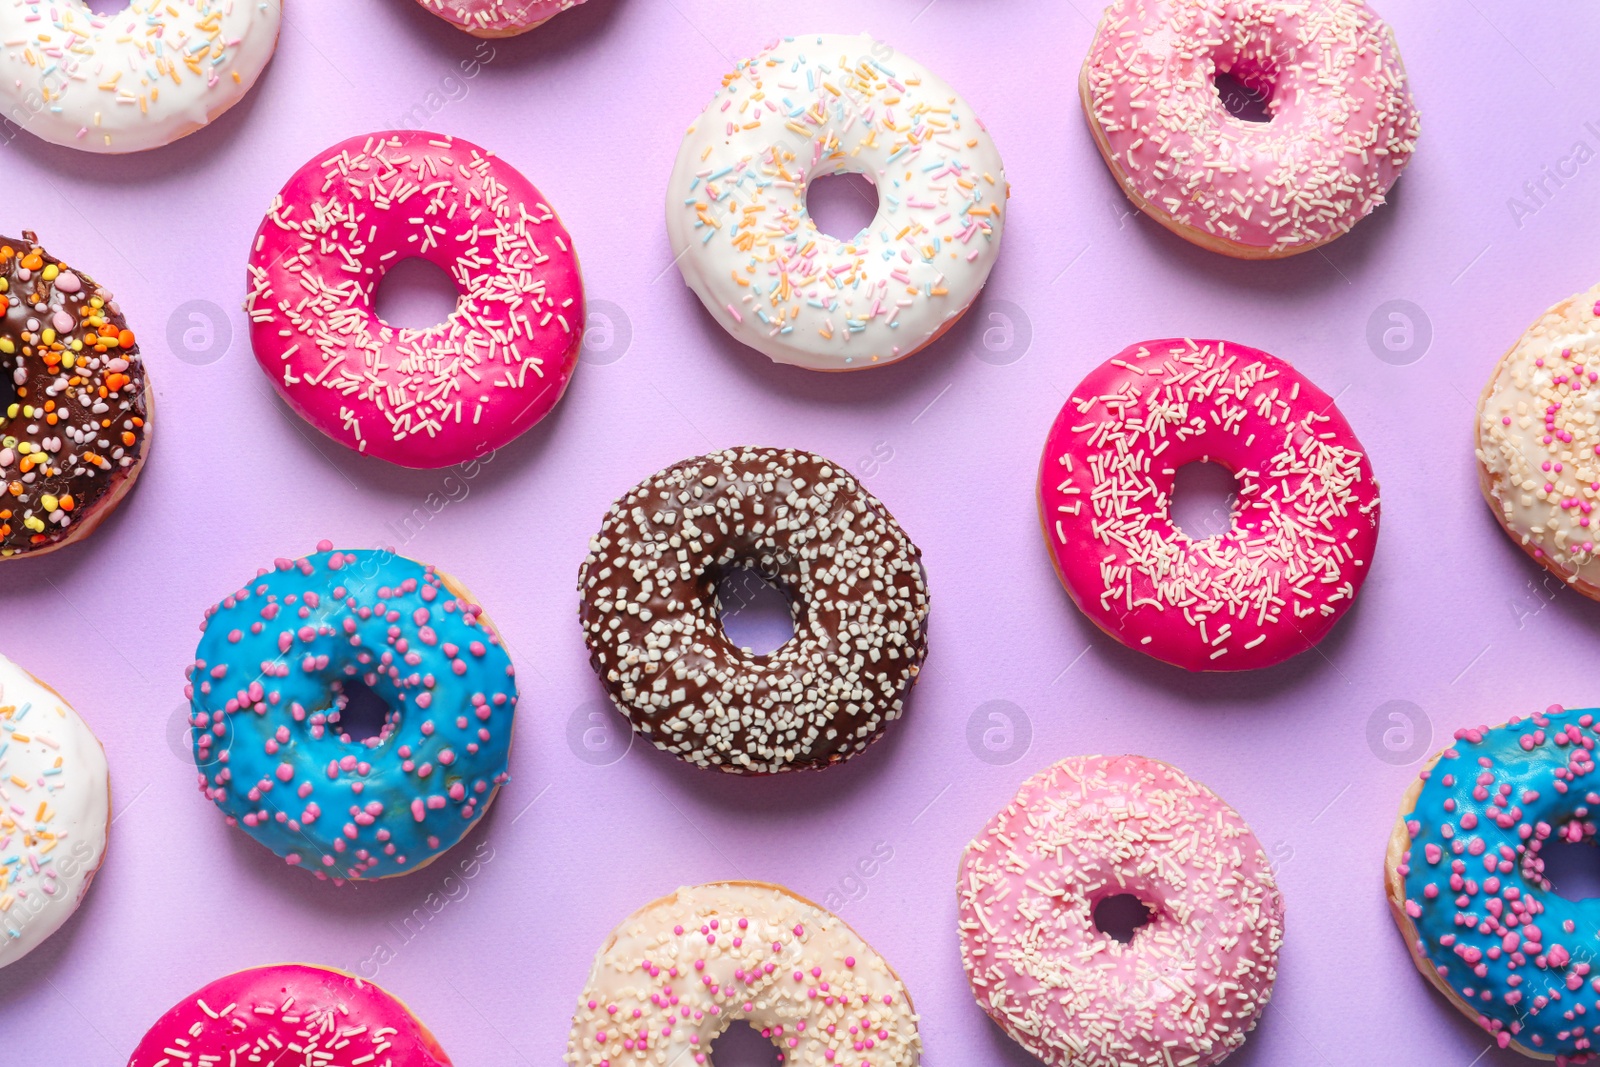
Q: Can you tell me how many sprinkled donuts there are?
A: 15